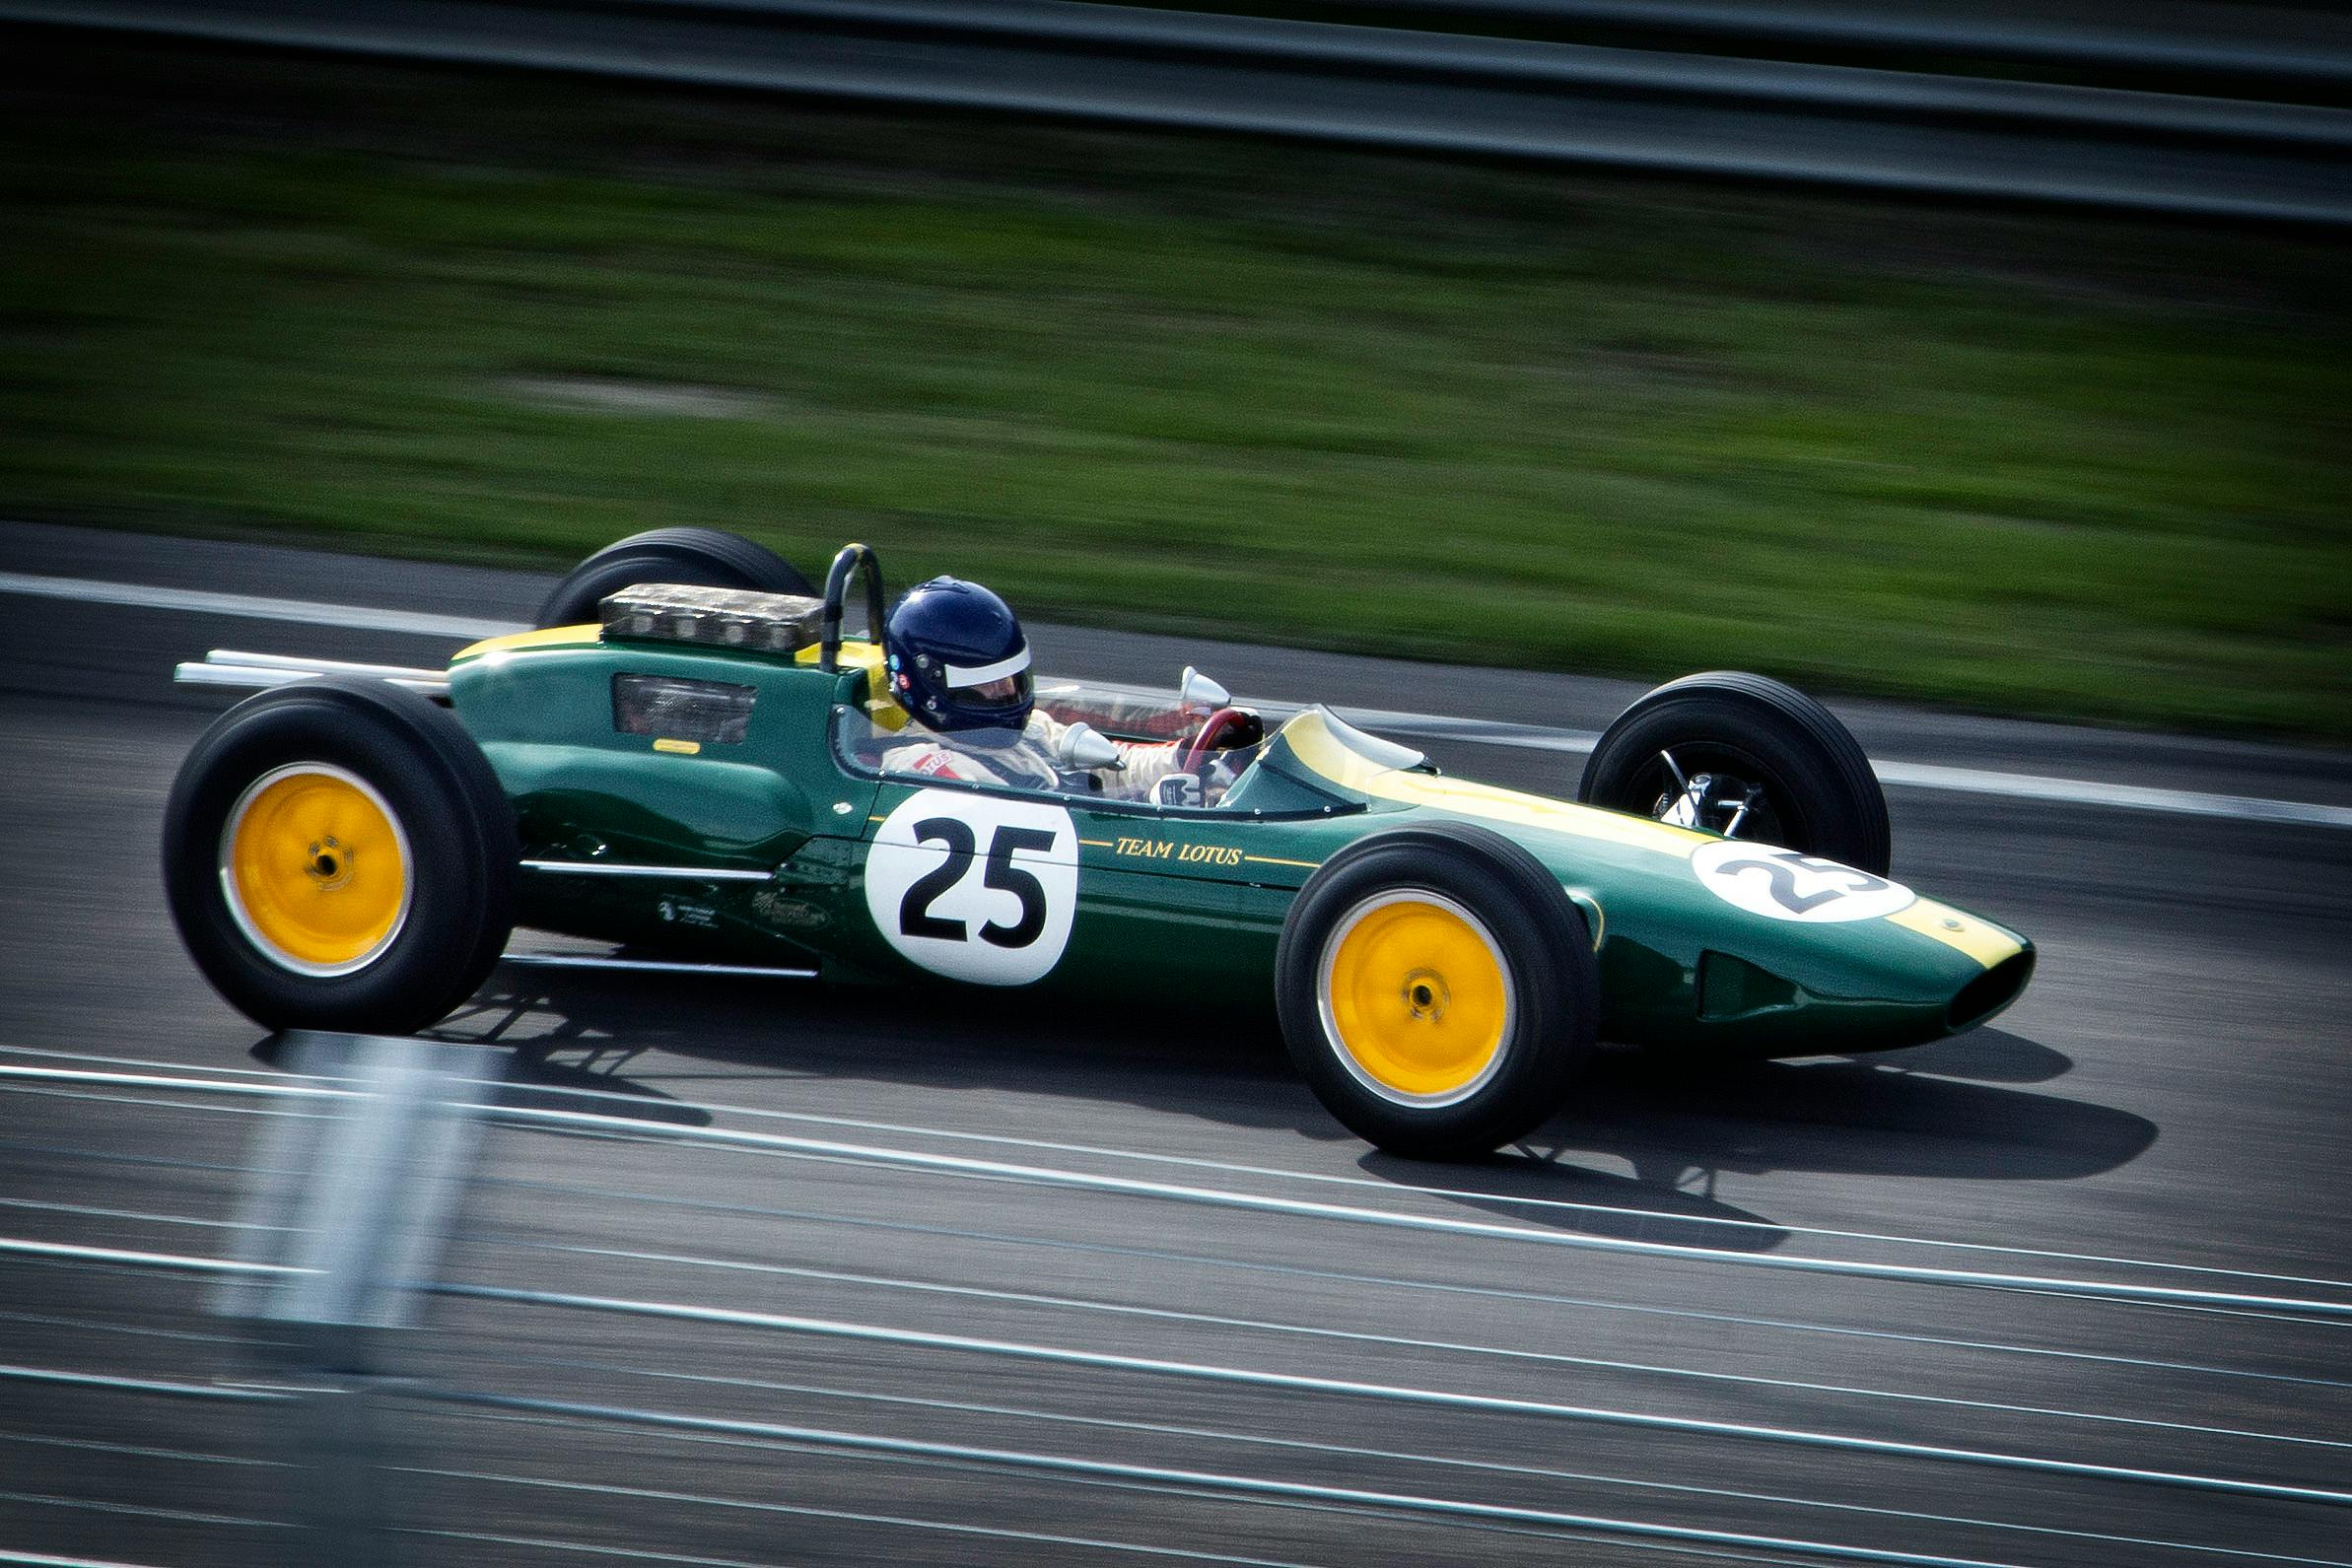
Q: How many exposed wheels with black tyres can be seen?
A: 4